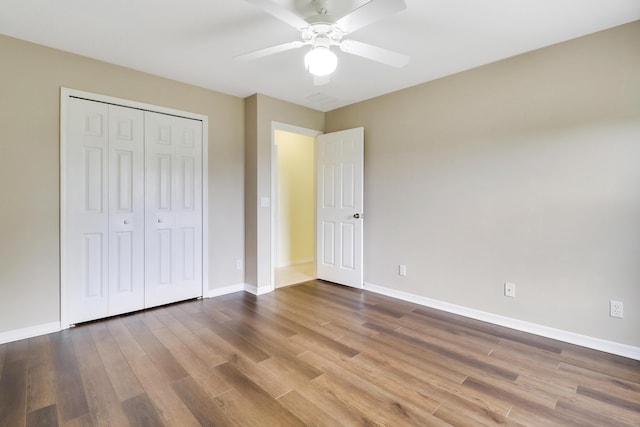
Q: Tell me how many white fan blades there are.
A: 5